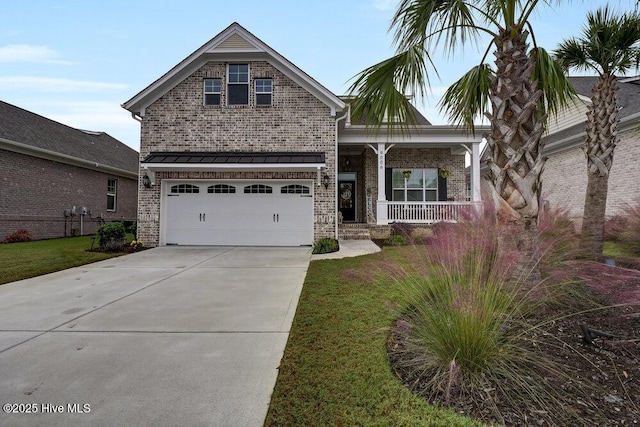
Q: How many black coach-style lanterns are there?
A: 2